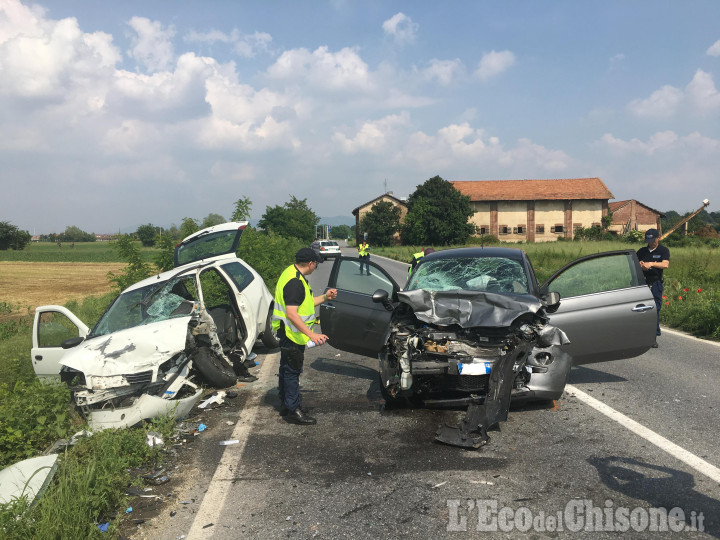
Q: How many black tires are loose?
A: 1